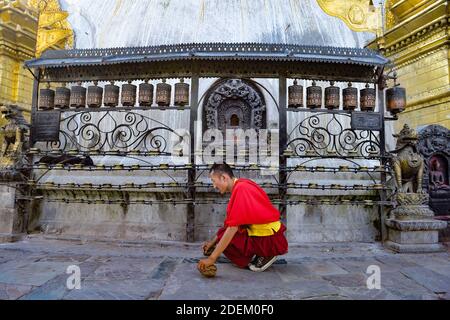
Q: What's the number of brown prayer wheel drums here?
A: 15